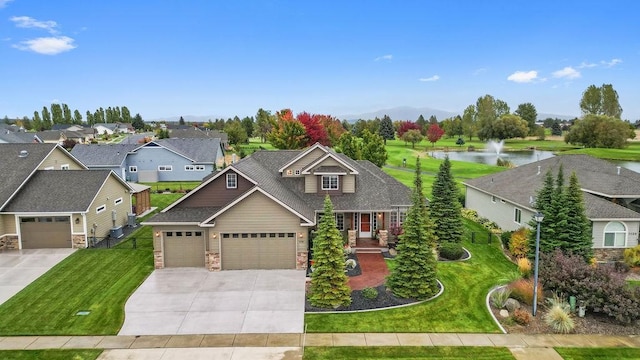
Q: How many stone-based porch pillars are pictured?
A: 2